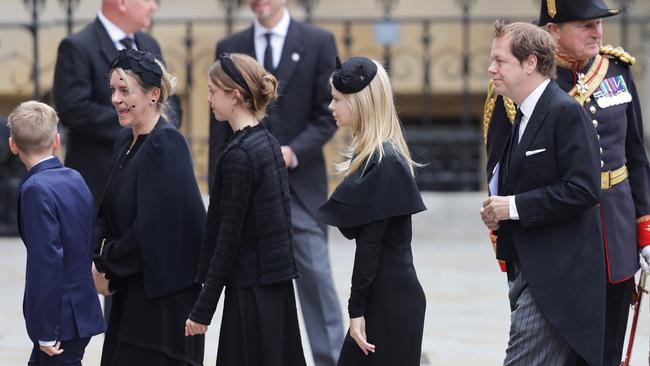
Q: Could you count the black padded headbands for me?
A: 1